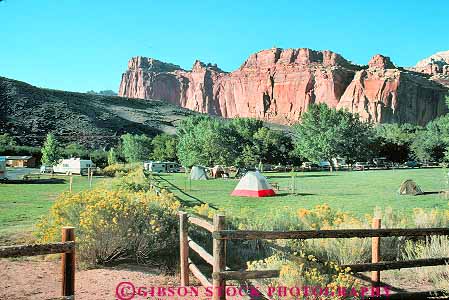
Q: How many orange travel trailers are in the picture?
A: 0